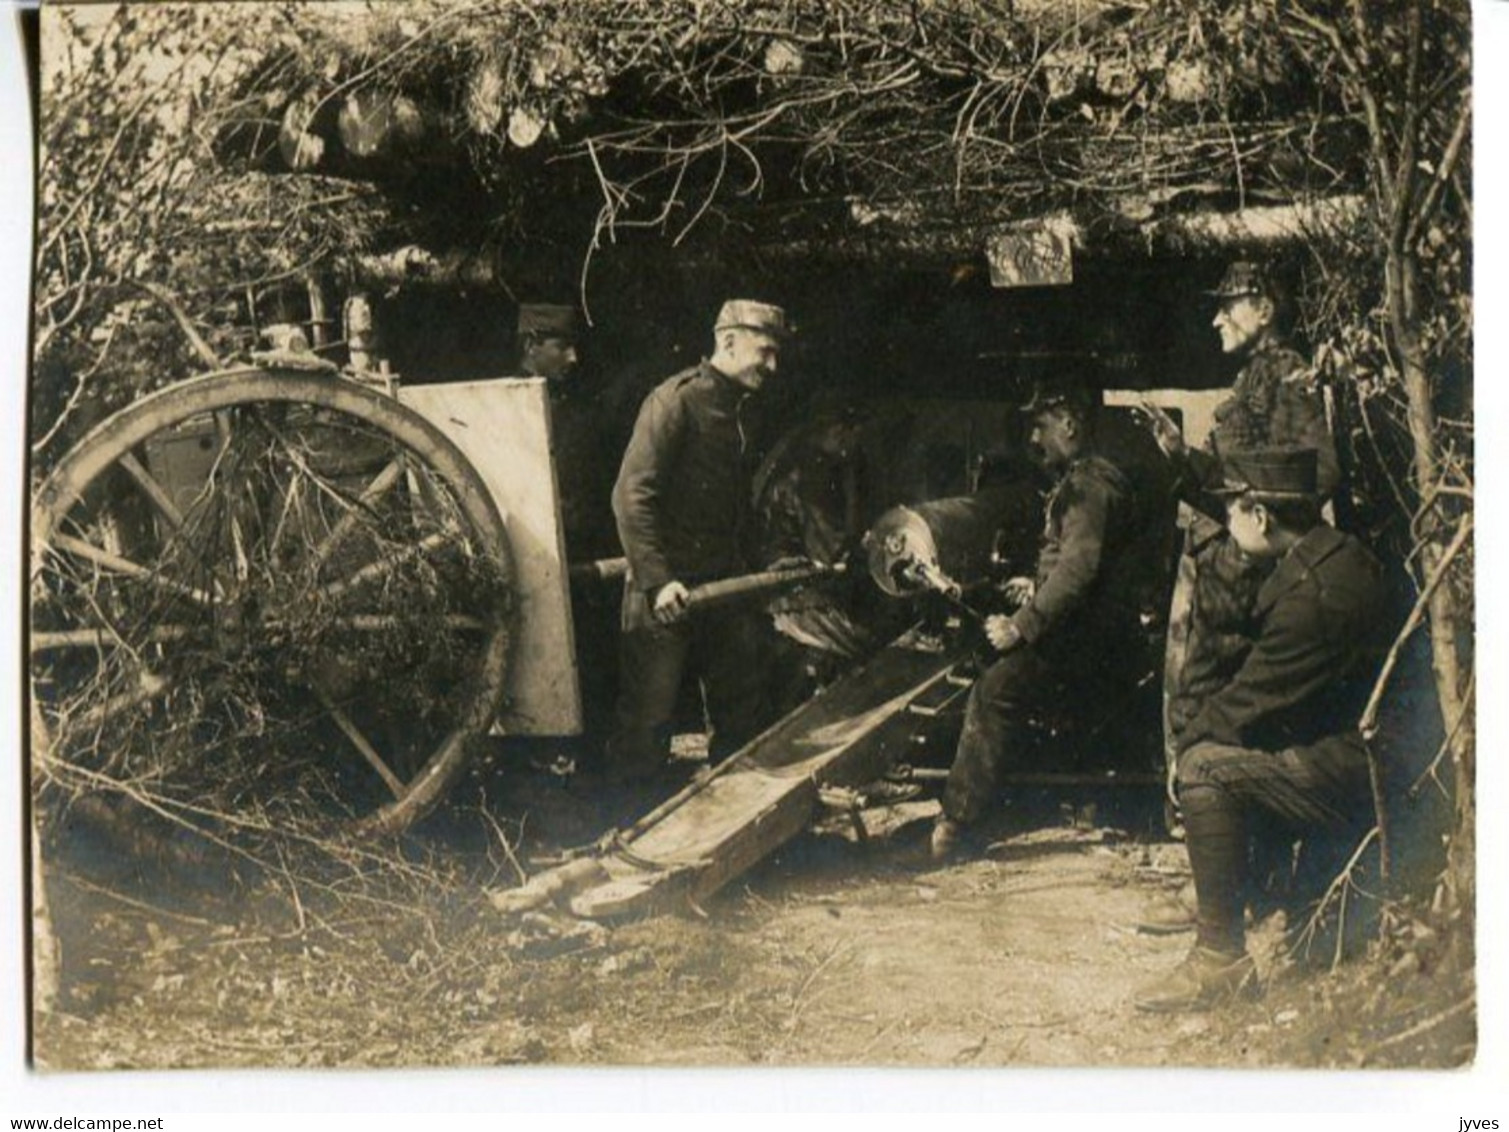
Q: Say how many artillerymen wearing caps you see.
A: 5